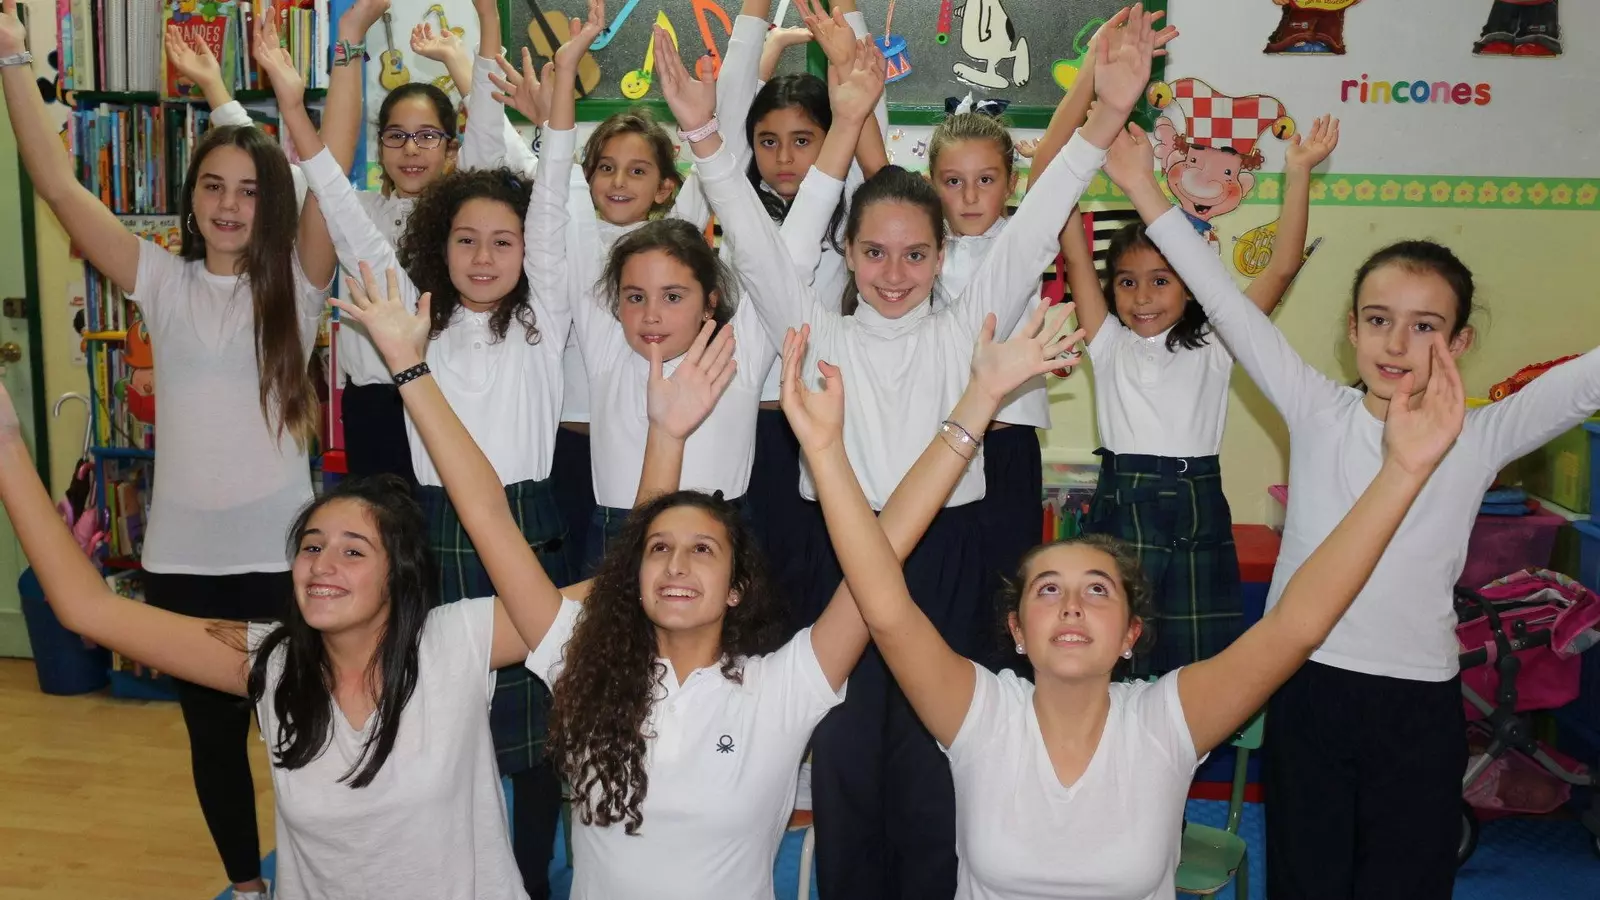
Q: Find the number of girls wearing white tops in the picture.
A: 13